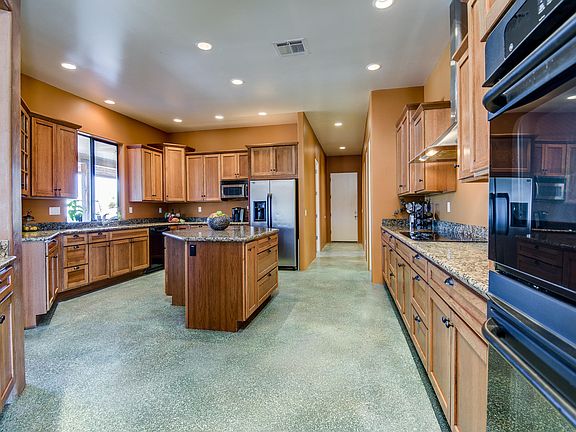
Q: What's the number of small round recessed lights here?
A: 11